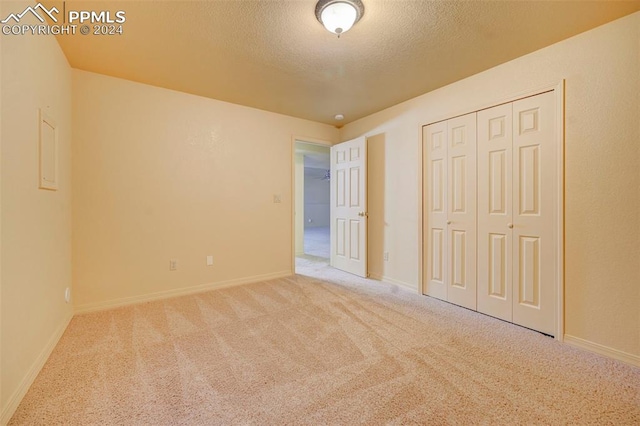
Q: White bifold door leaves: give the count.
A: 4